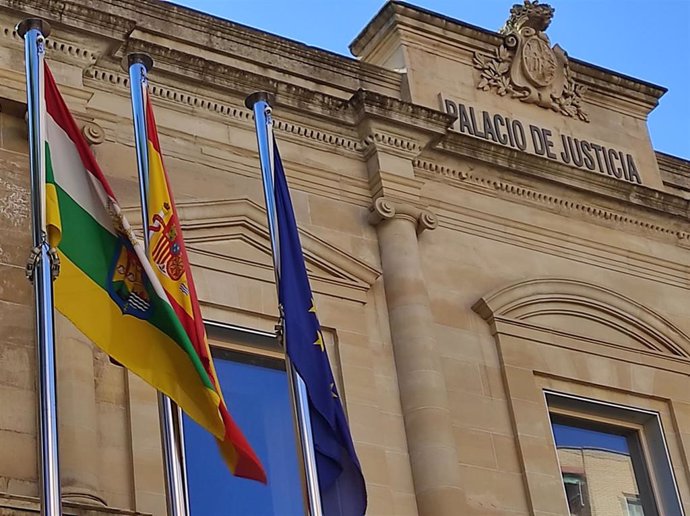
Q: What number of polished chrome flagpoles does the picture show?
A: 3